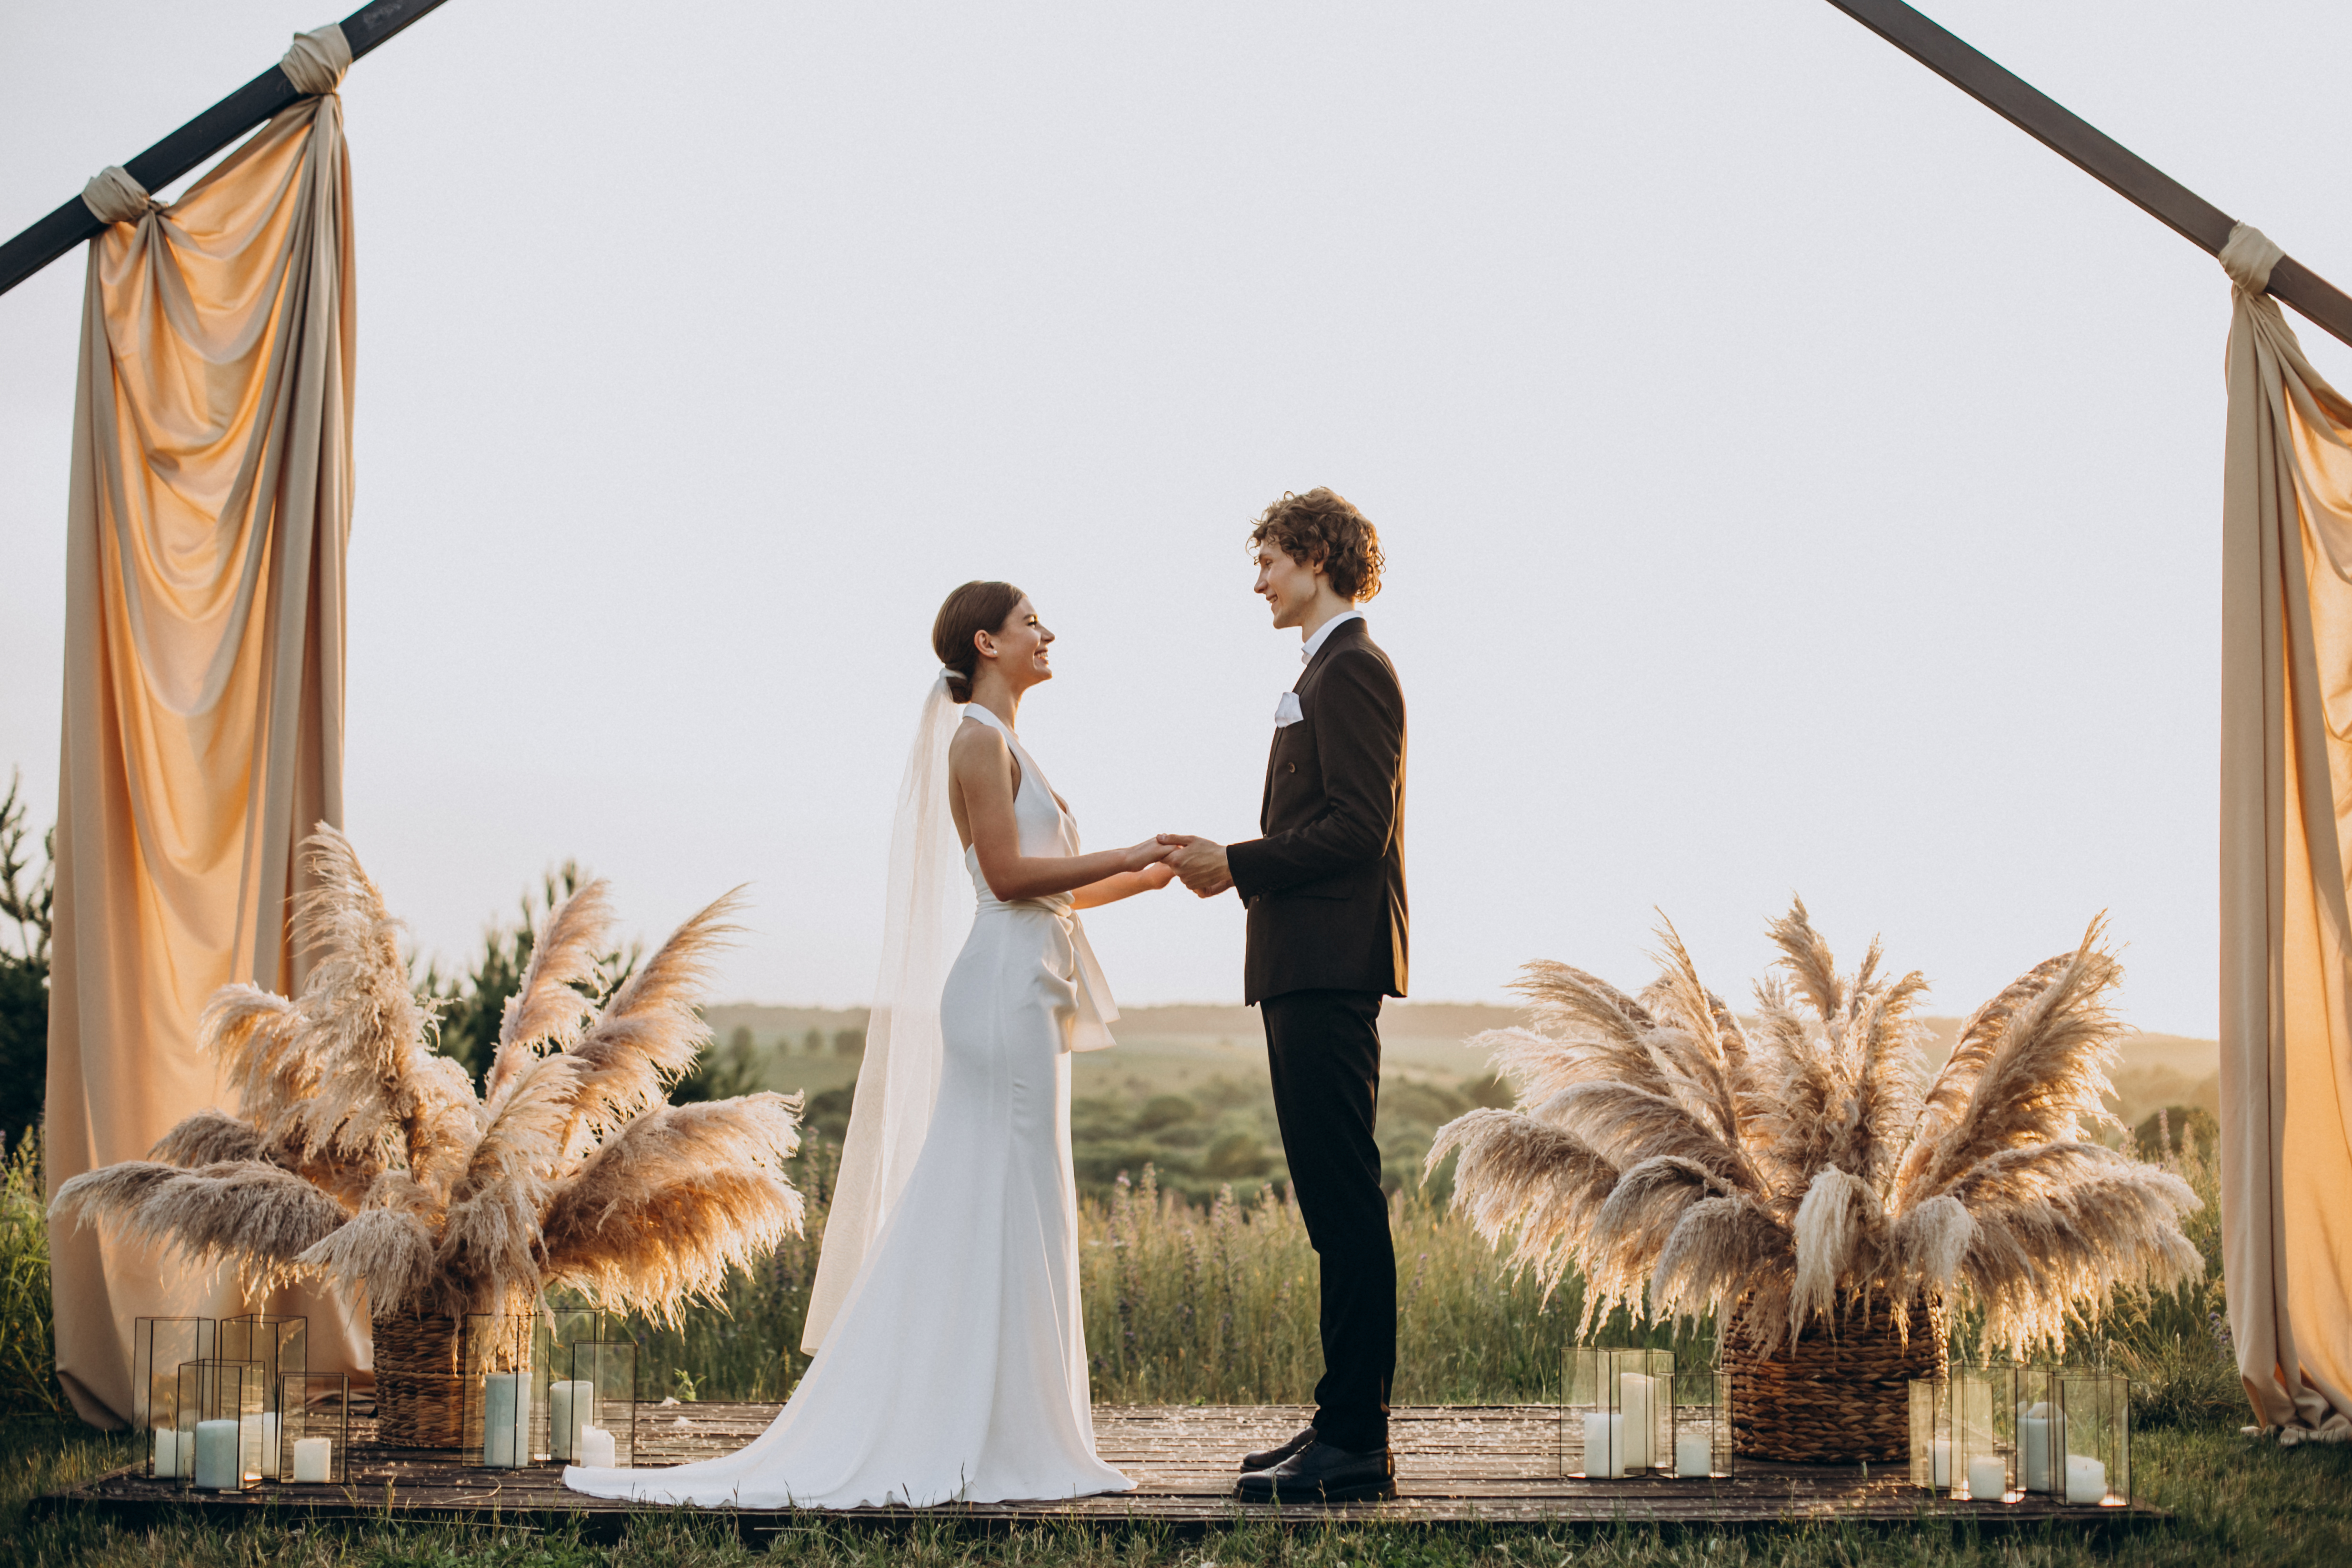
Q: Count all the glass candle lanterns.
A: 14